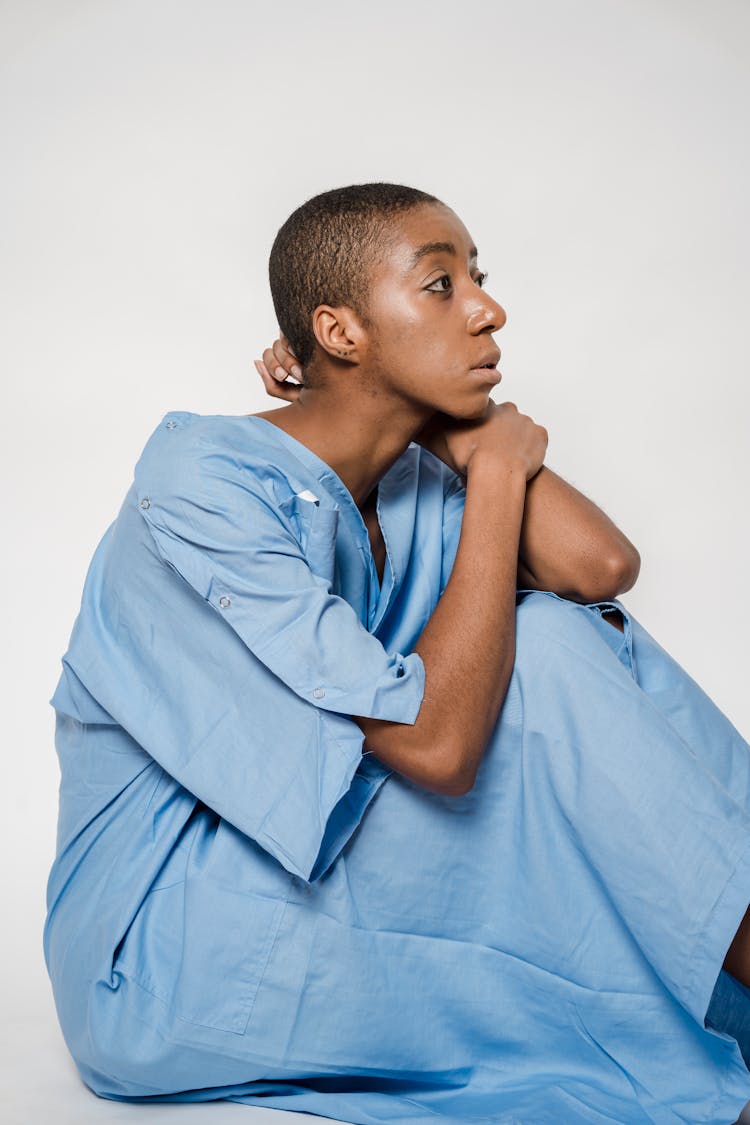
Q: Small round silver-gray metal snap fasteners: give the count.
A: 4